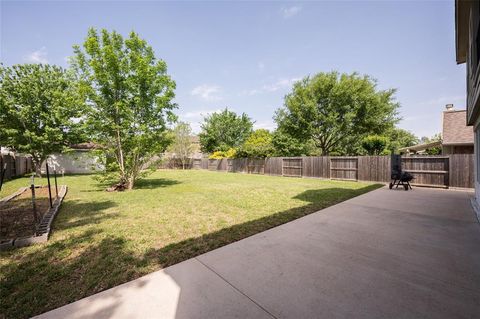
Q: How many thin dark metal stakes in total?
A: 4